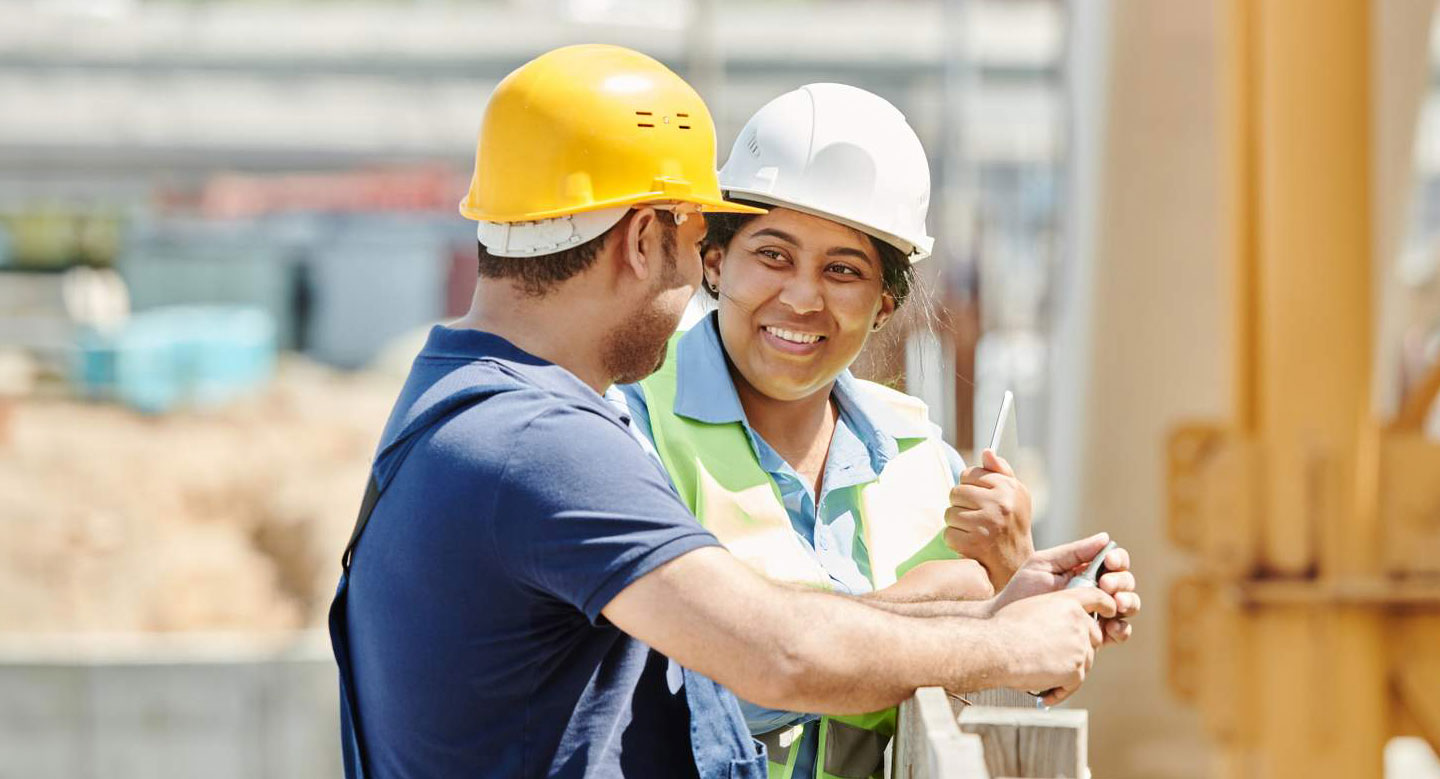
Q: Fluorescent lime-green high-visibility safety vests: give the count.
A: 1